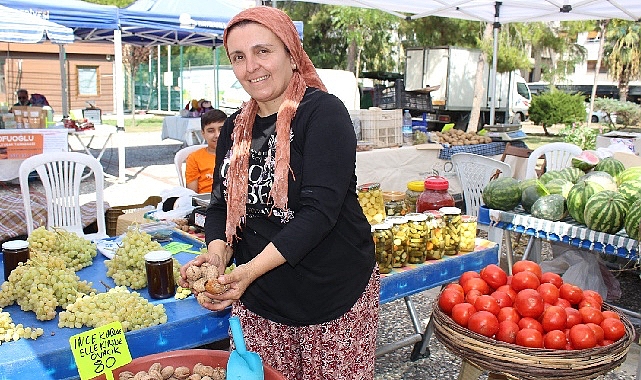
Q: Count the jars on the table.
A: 12